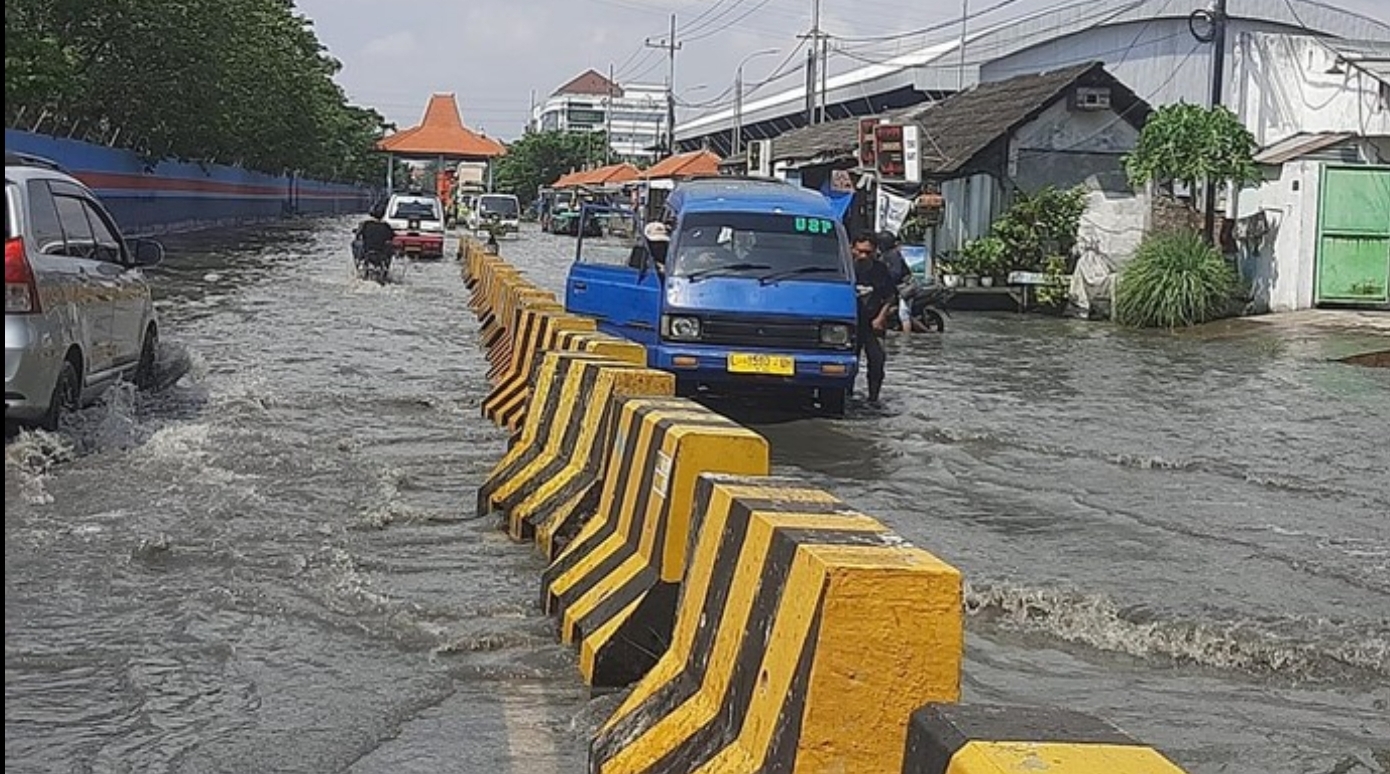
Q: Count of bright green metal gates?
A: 1